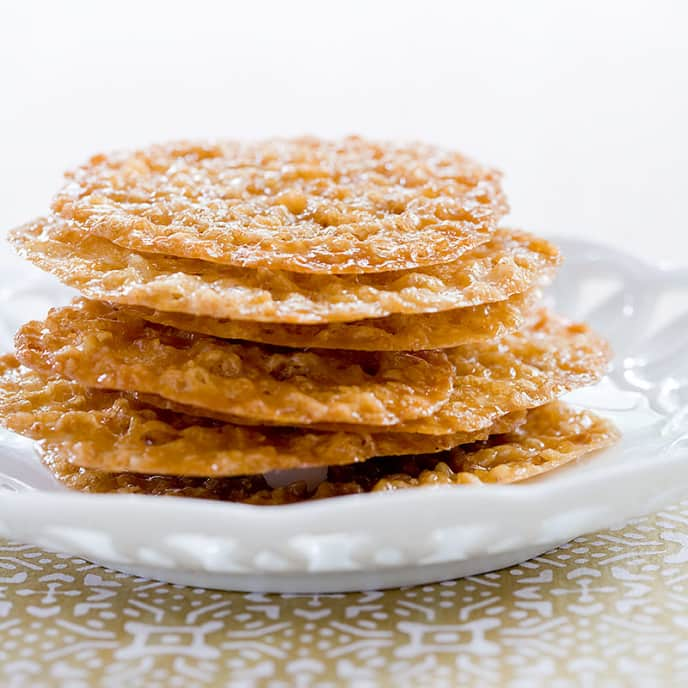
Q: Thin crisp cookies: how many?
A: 7